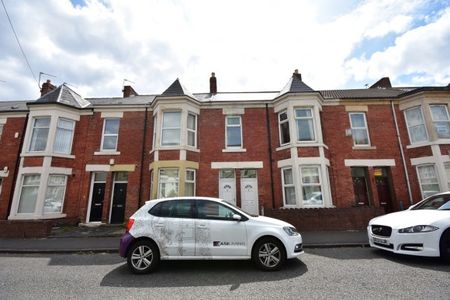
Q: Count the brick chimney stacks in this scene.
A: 5